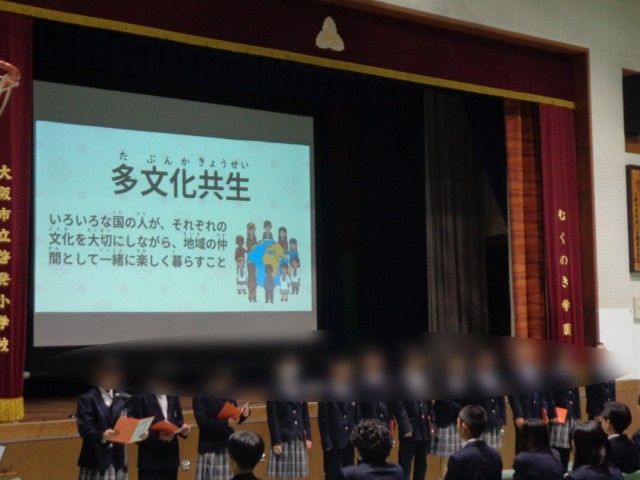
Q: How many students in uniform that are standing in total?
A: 12